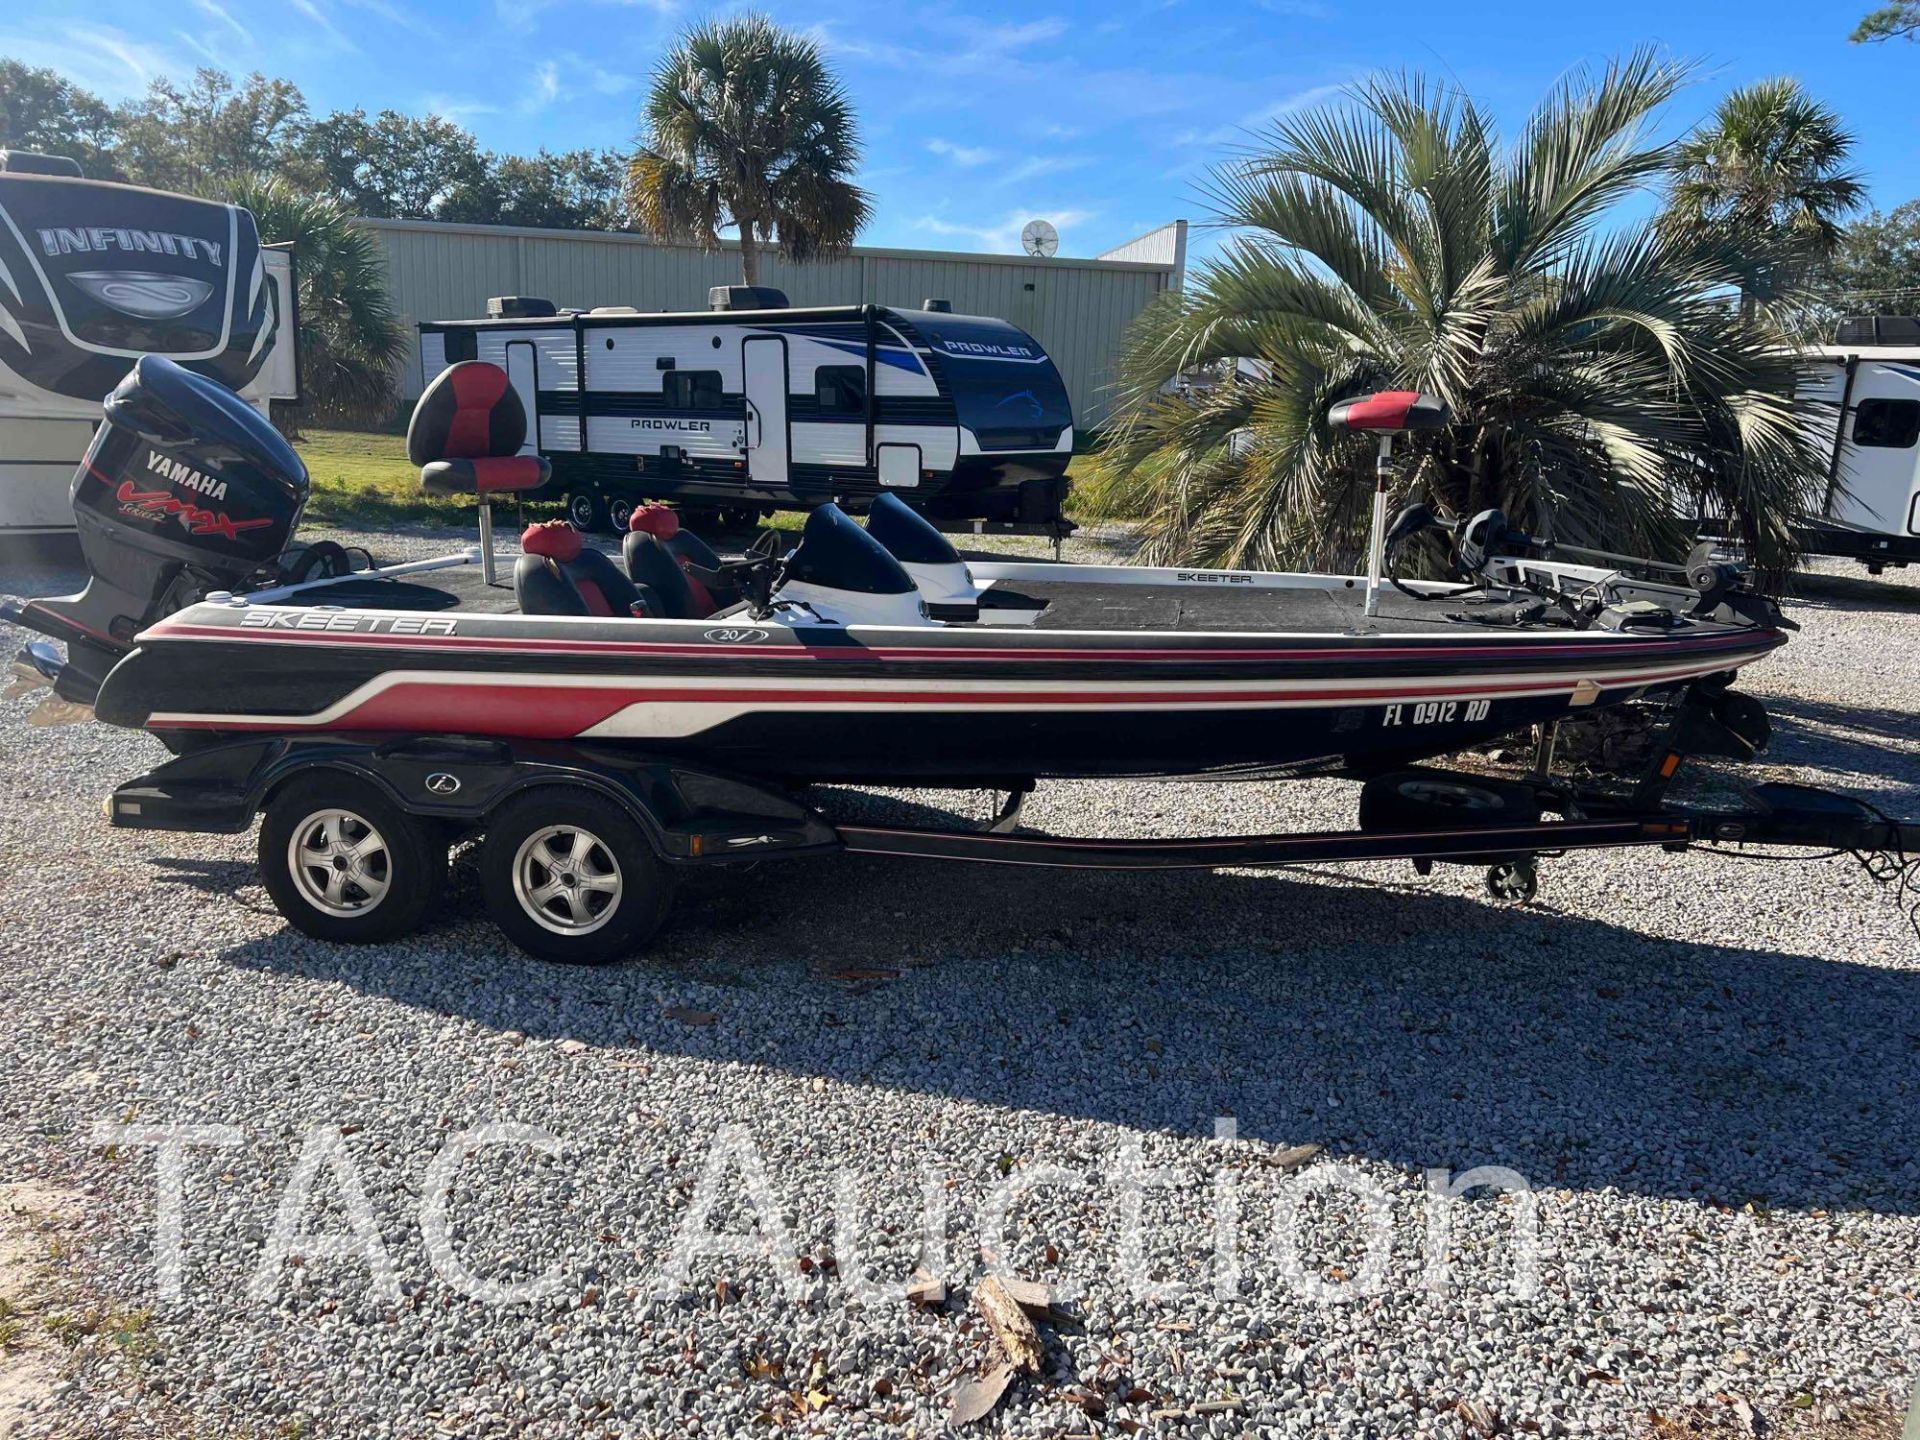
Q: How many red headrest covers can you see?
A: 2